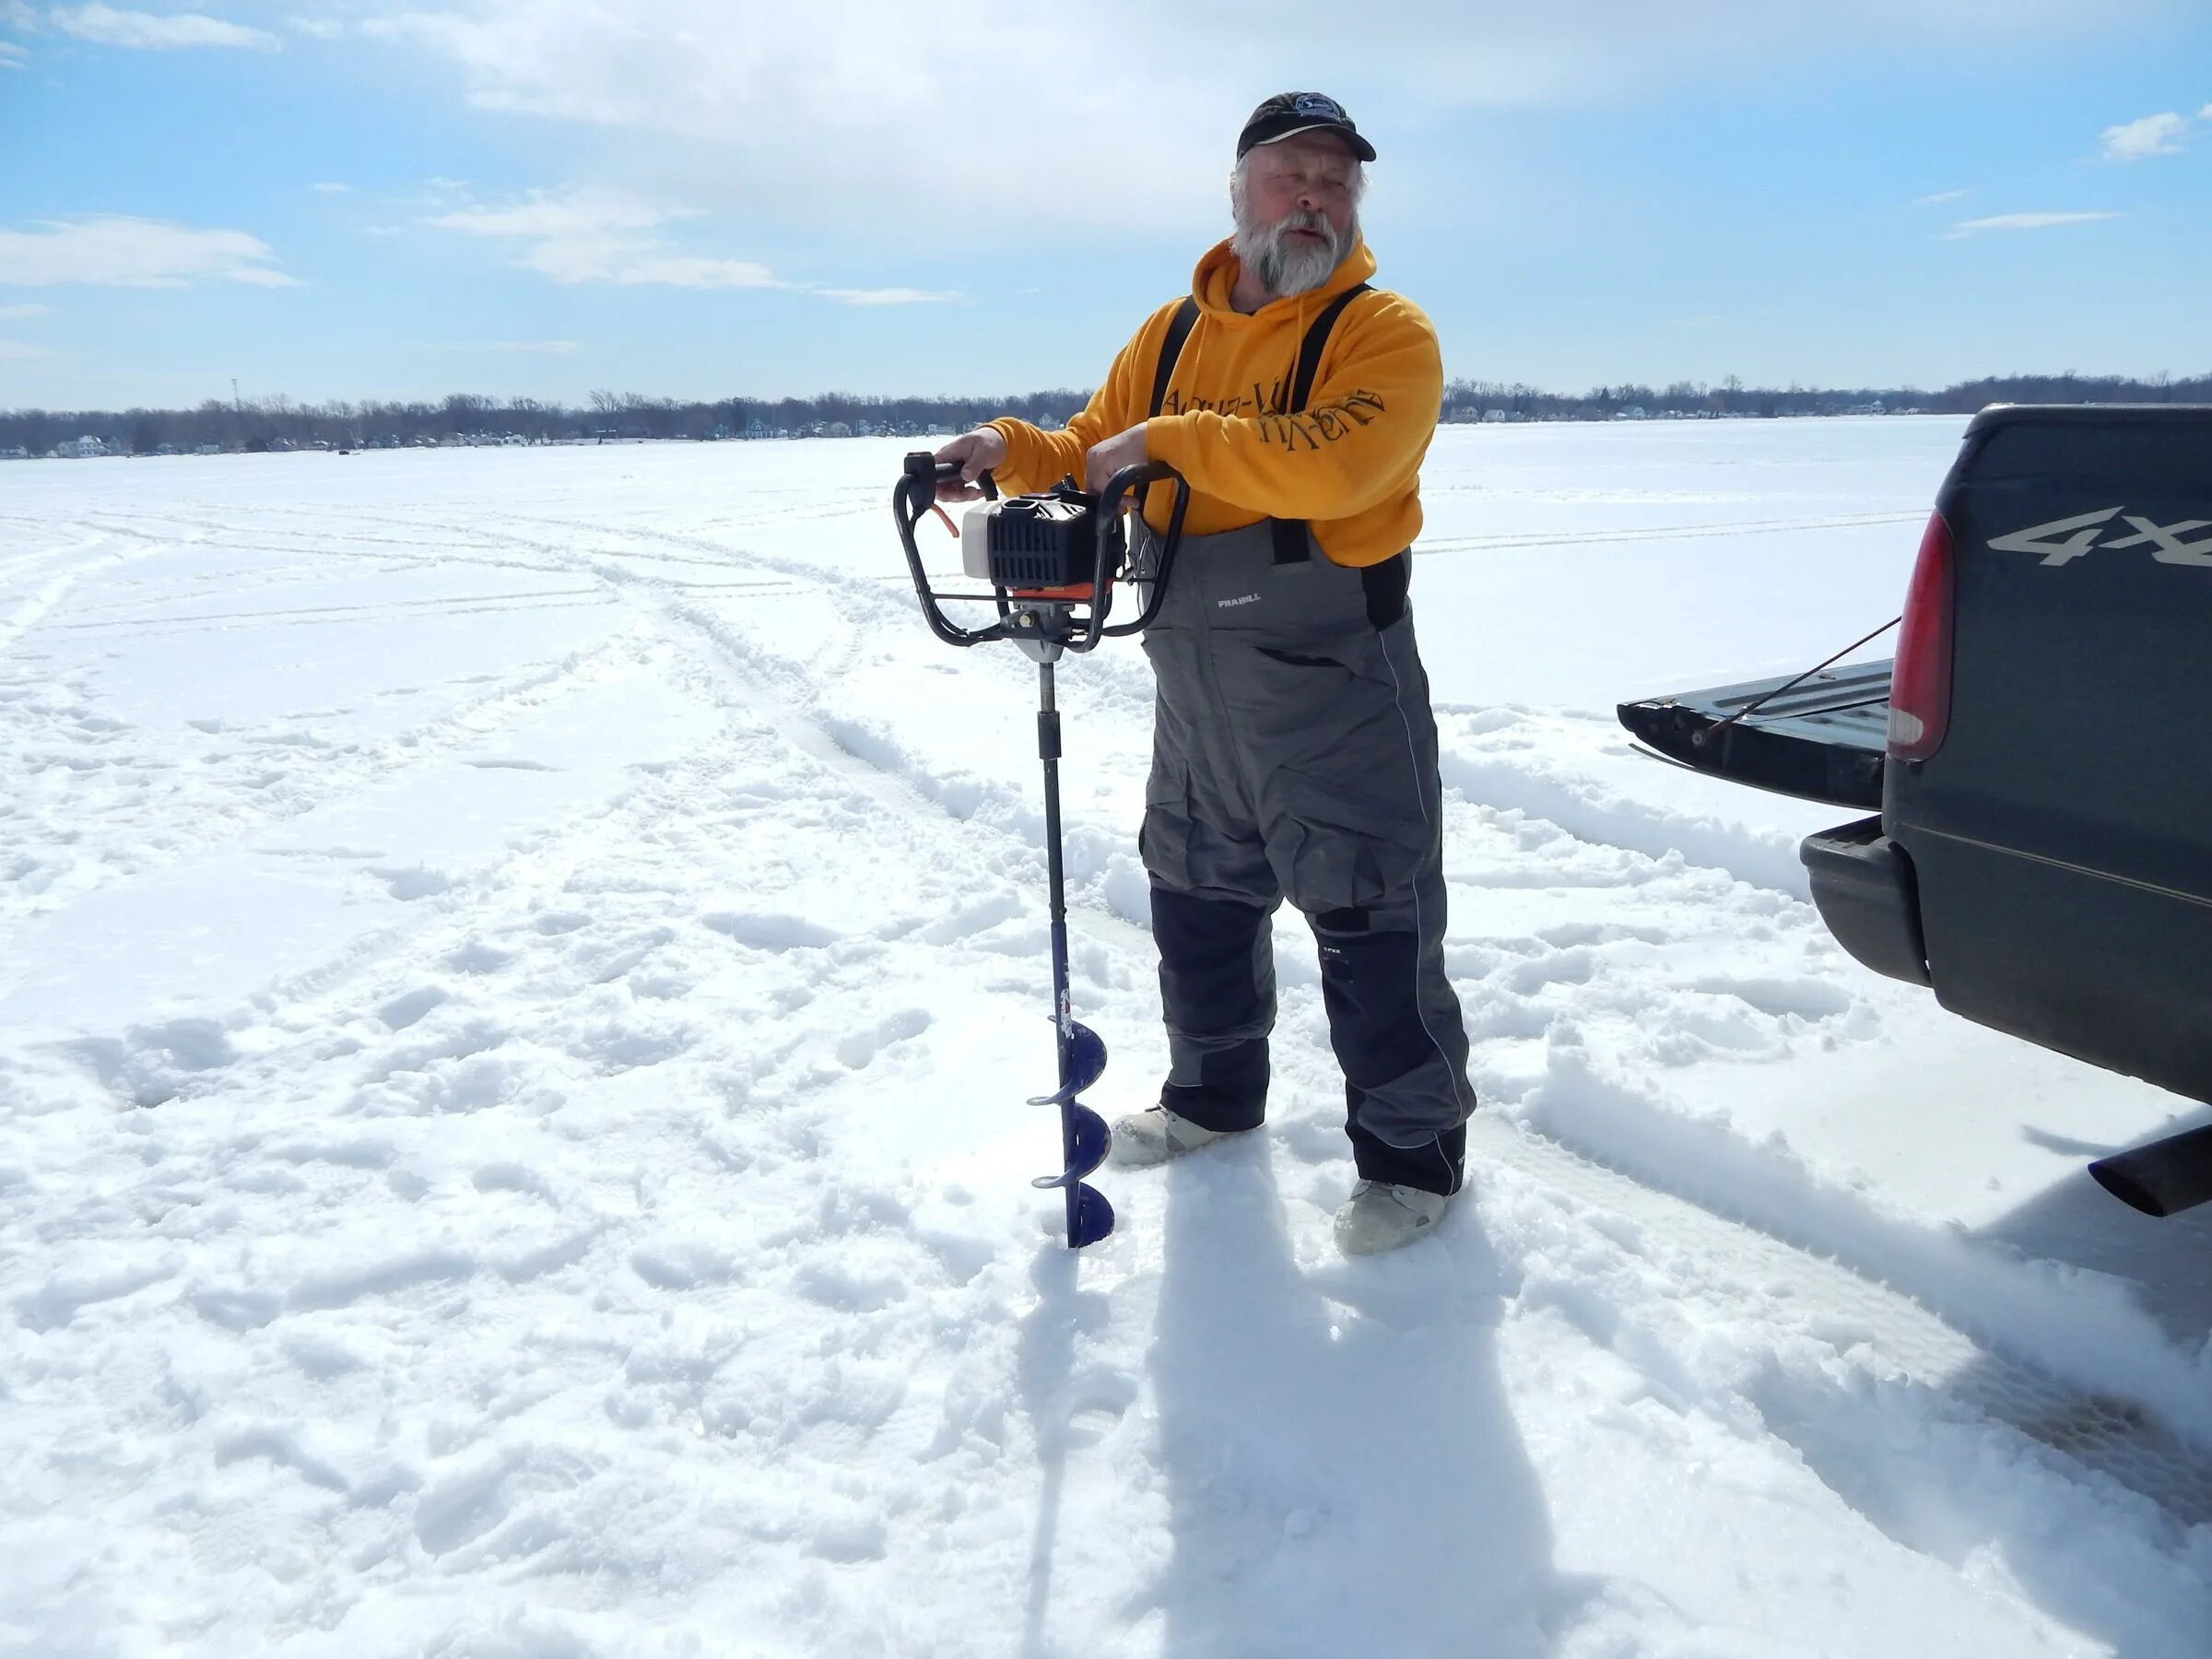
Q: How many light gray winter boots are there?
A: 2